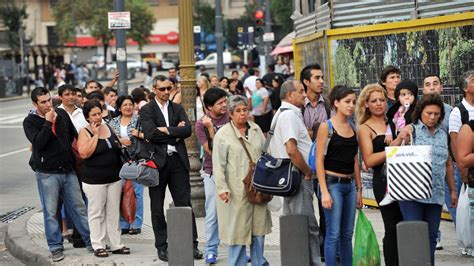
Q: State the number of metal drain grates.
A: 1